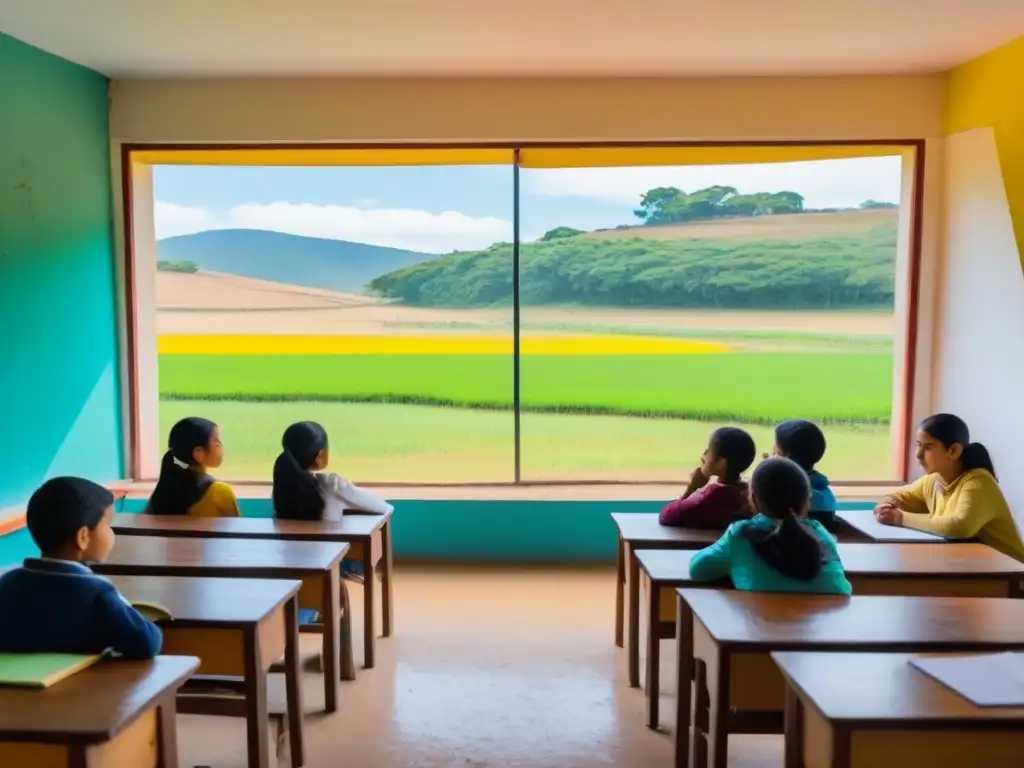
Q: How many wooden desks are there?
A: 8